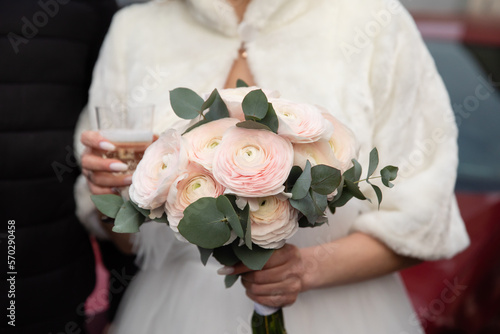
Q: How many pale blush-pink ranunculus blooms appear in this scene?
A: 9